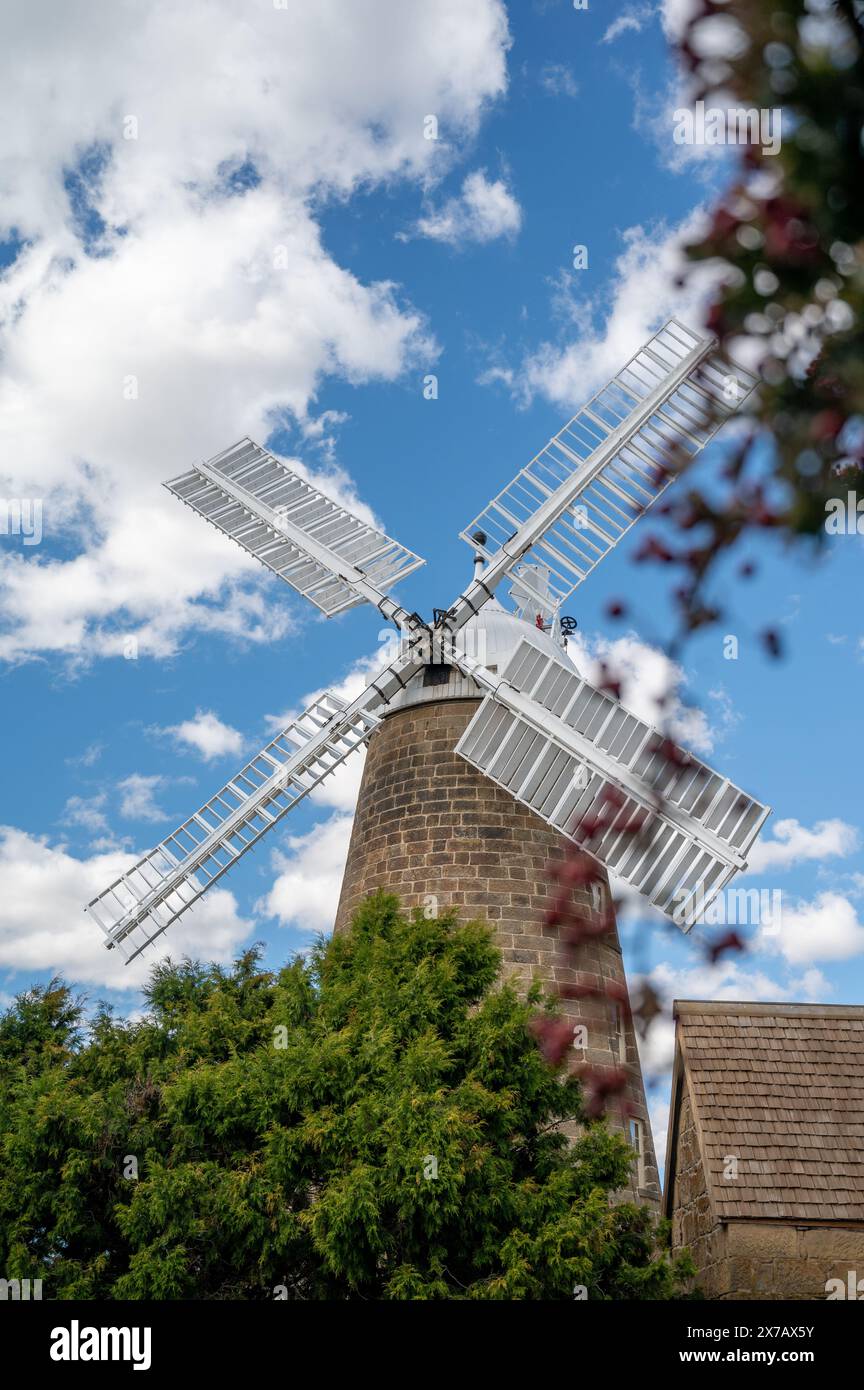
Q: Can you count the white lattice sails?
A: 4